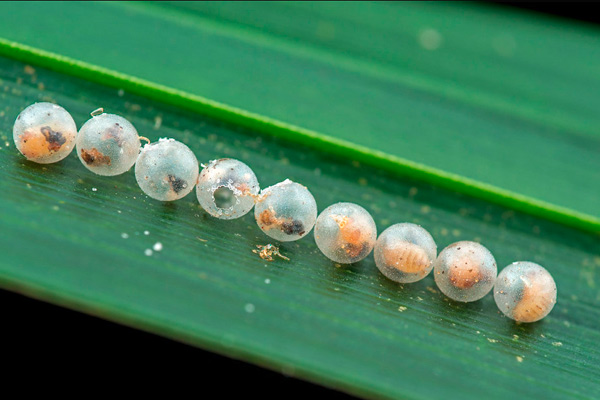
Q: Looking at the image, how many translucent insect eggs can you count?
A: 9